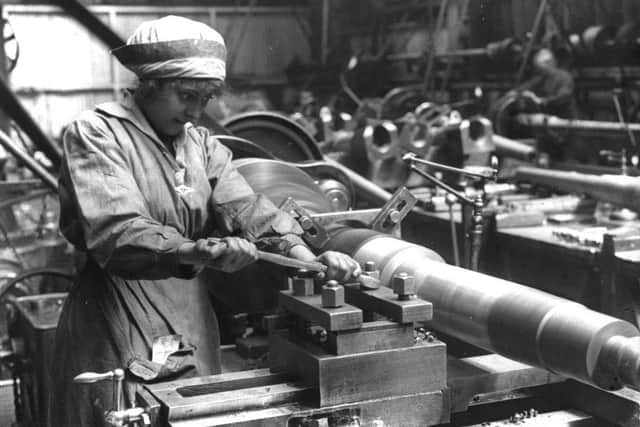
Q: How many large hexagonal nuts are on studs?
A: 4